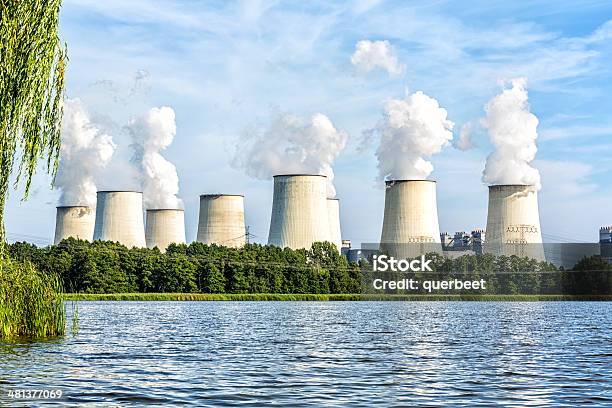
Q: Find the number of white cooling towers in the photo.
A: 8